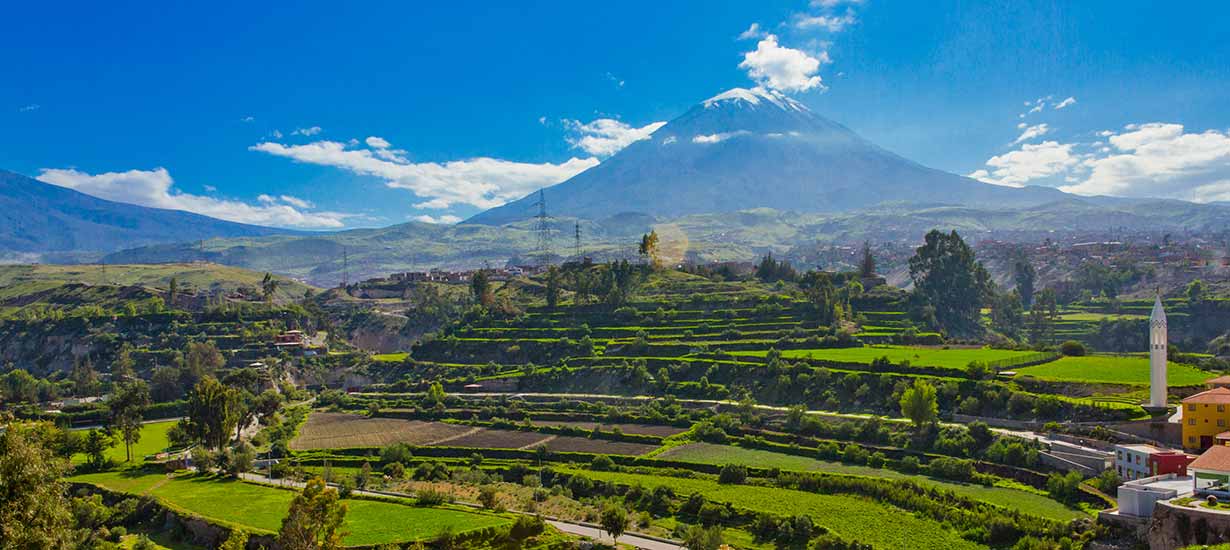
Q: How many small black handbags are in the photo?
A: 0